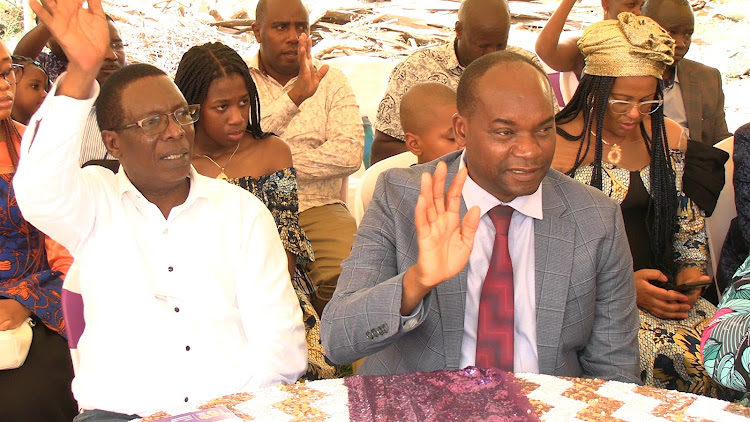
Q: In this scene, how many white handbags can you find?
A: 1